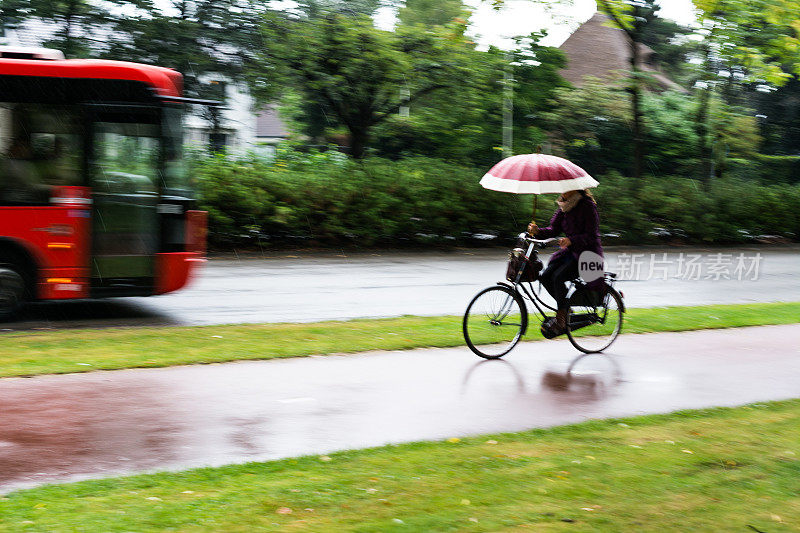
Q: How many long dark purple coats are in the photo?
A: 1